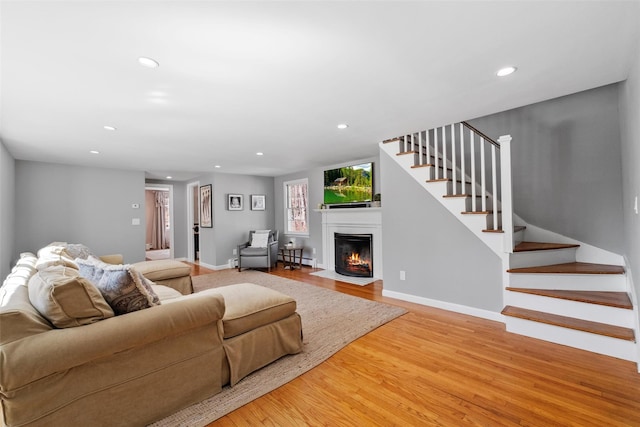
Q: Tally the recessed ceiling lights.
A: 8